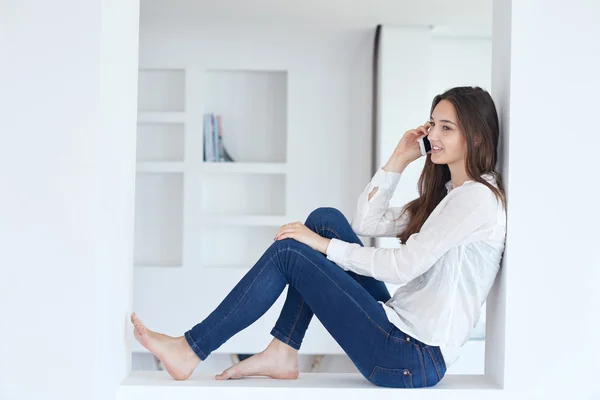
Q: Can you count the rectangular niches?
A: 6